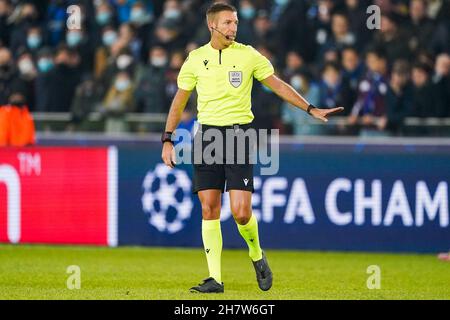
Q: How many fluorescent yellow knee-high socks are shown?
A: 2